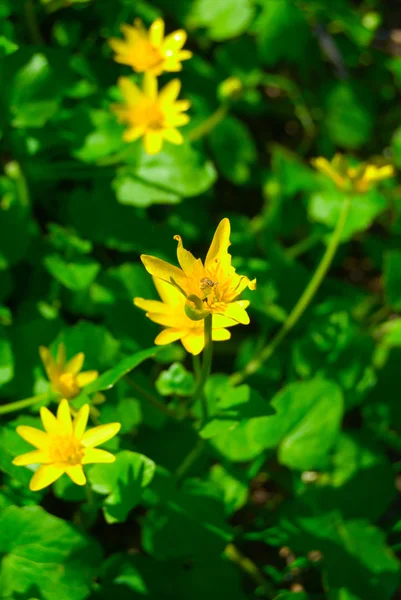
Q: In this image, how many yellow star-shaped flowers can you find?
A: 7